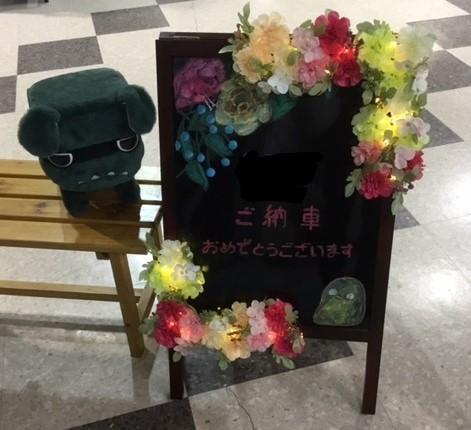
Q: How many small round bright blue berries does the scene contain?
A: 11